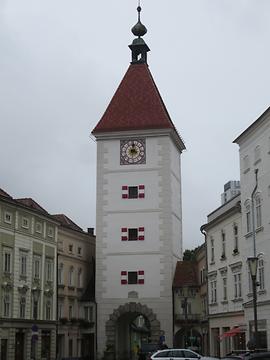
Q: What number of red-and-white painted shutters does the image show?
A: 6